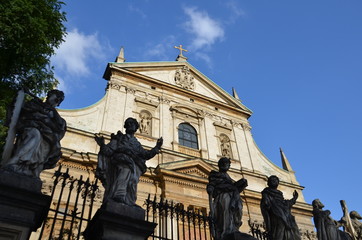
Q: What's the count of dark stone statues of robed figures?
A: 6